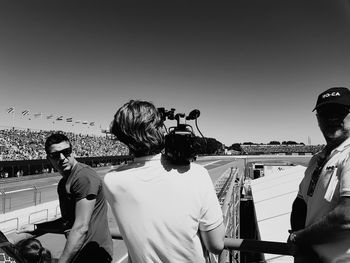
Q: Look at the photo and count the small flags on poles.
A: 9